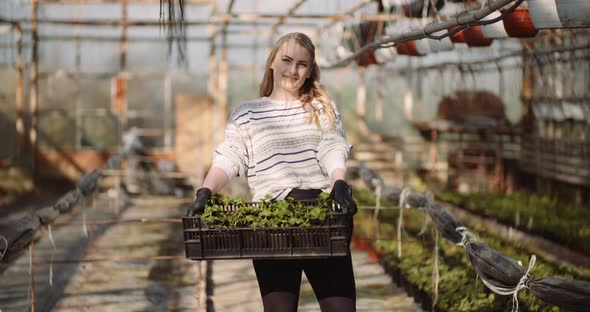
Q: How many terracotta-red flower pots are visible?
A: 5